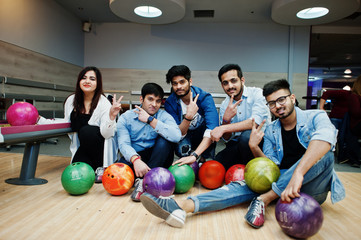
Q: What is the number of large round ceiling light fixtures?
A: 2